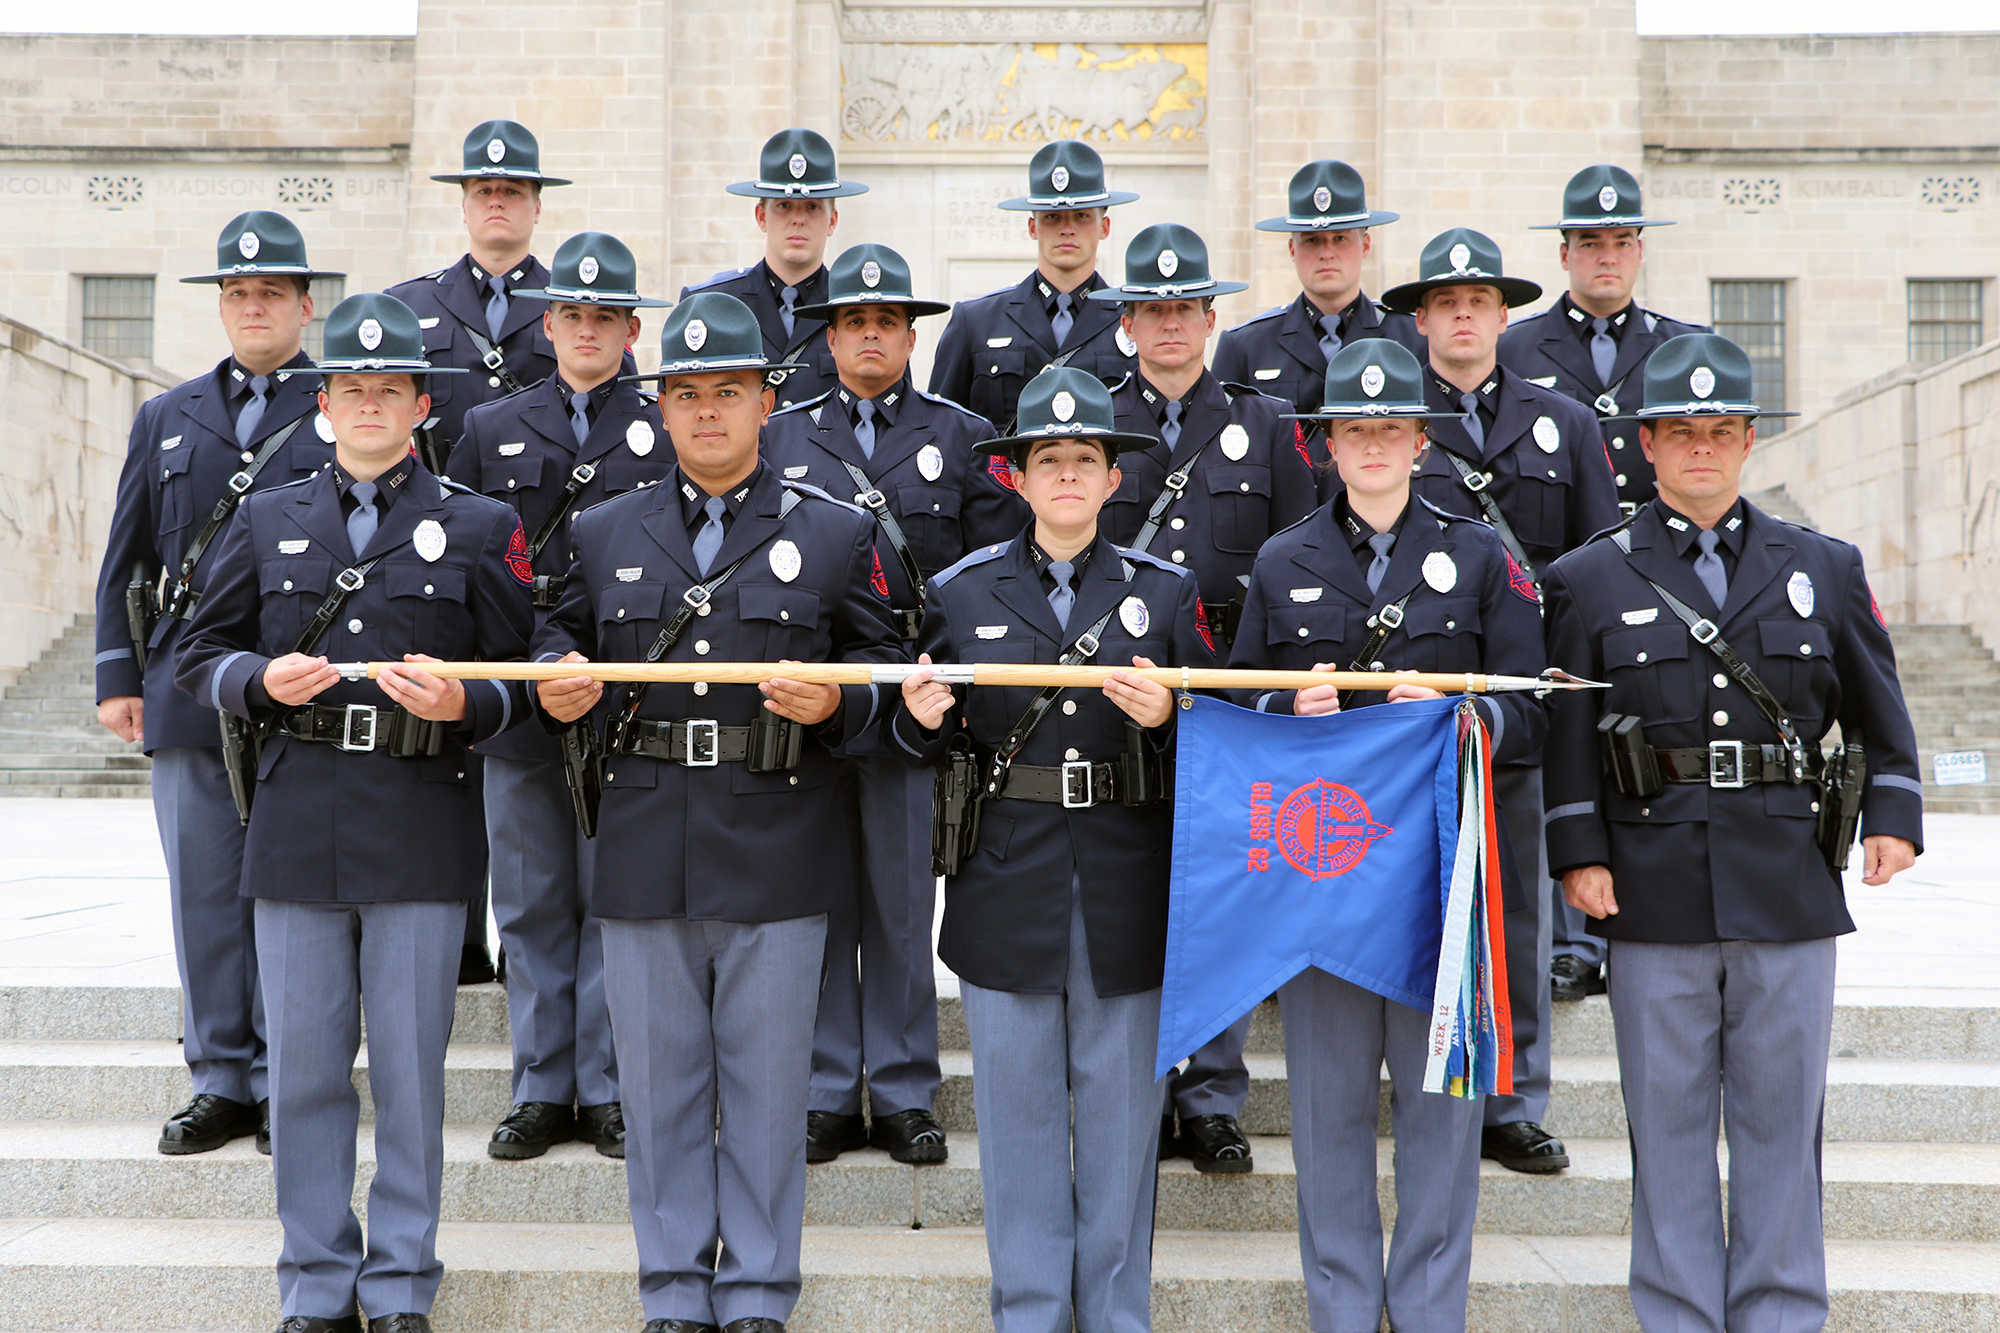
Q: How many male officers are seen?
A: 13